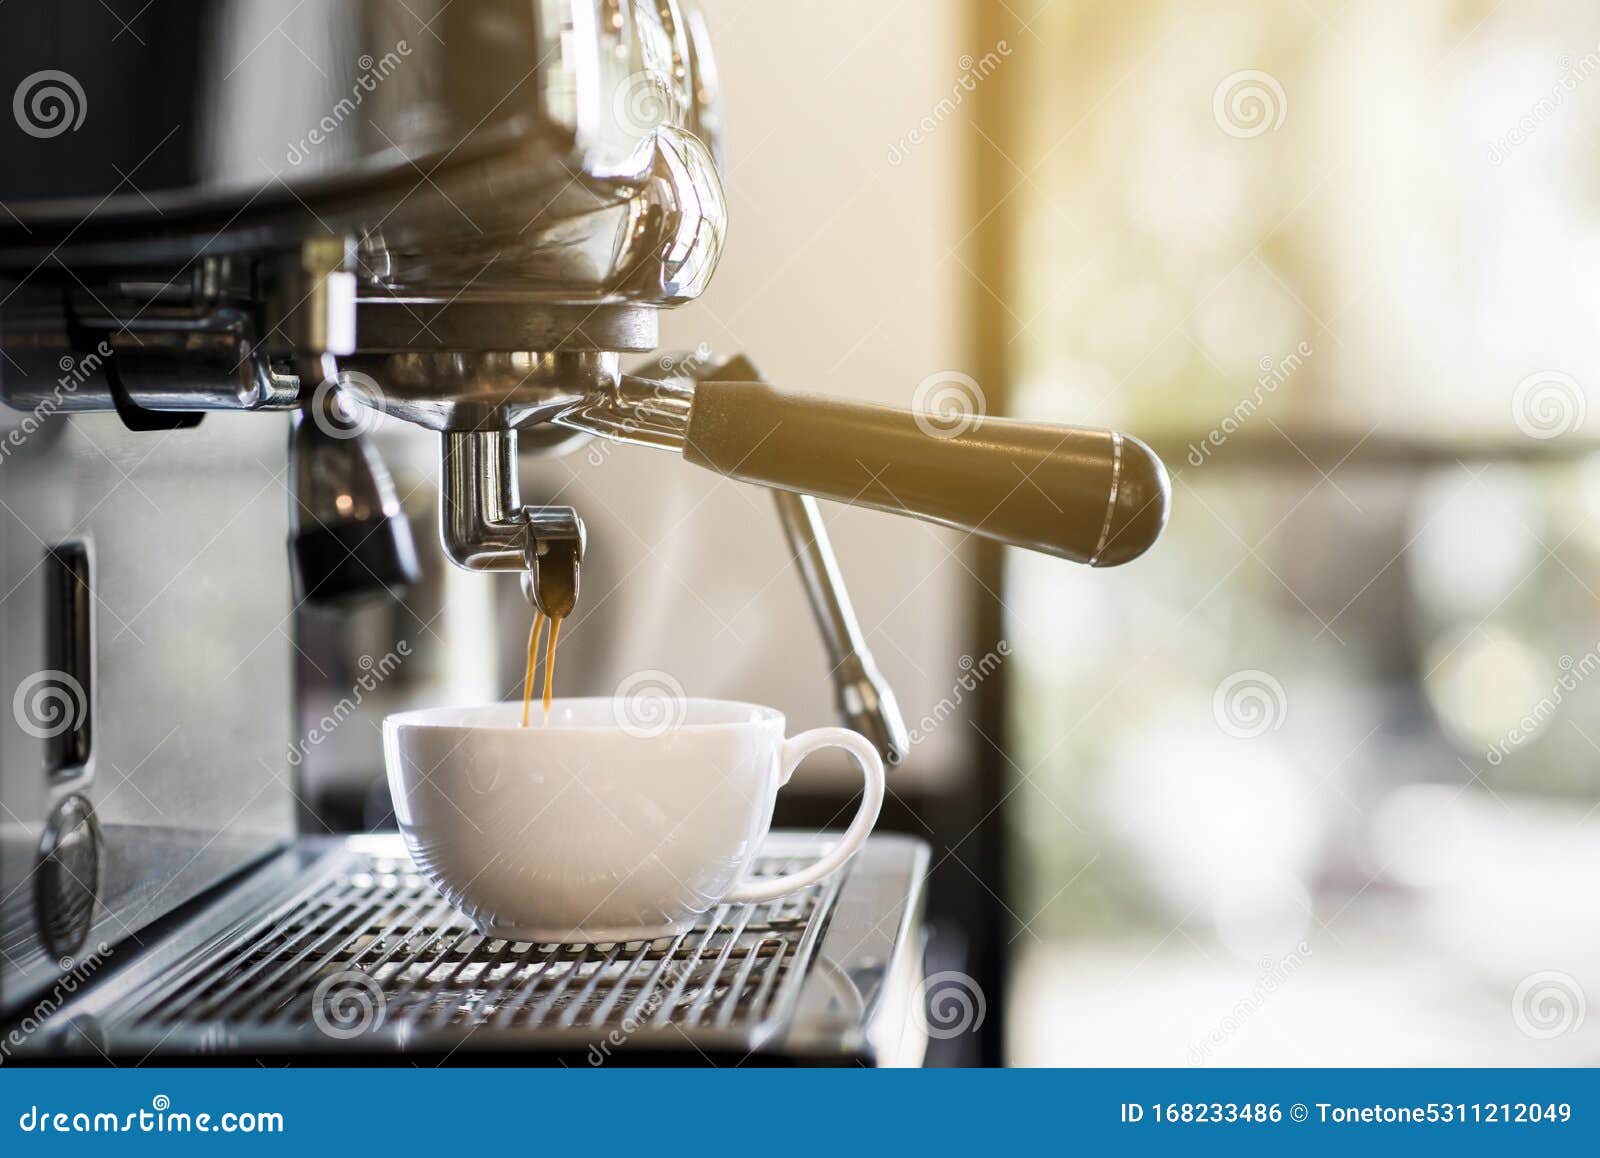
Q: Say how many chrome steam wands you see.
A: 1